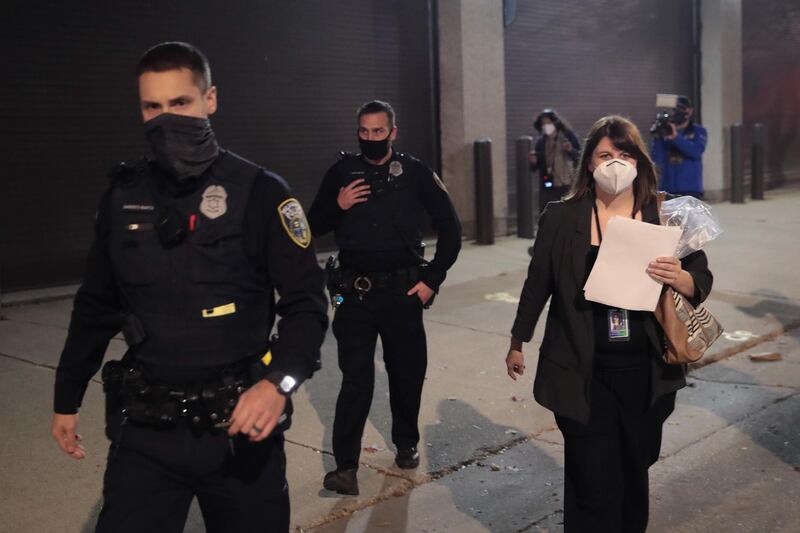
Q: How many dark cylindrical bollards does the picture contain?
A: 4